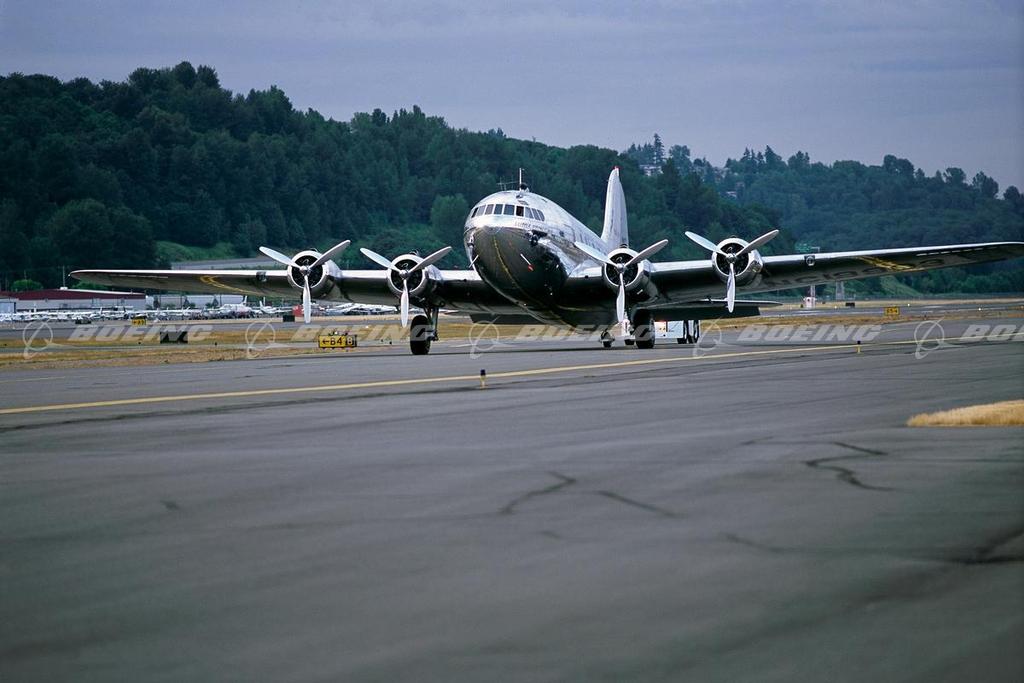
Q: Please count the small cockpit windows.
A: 9